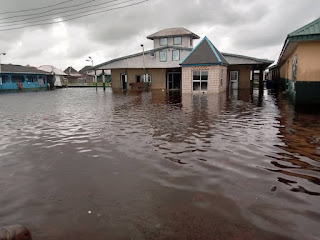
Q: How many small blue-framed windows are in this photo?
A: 4